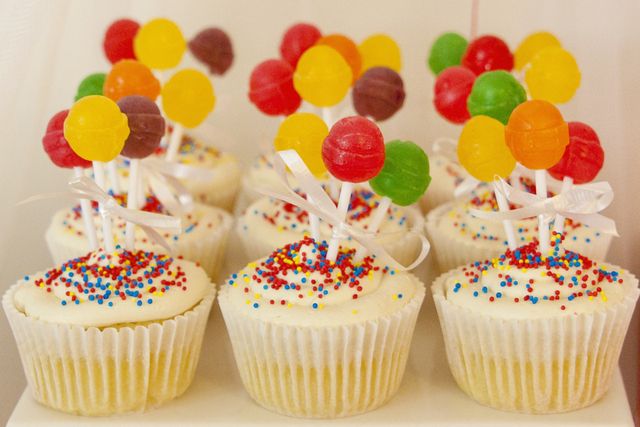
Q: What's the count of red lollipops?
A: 8